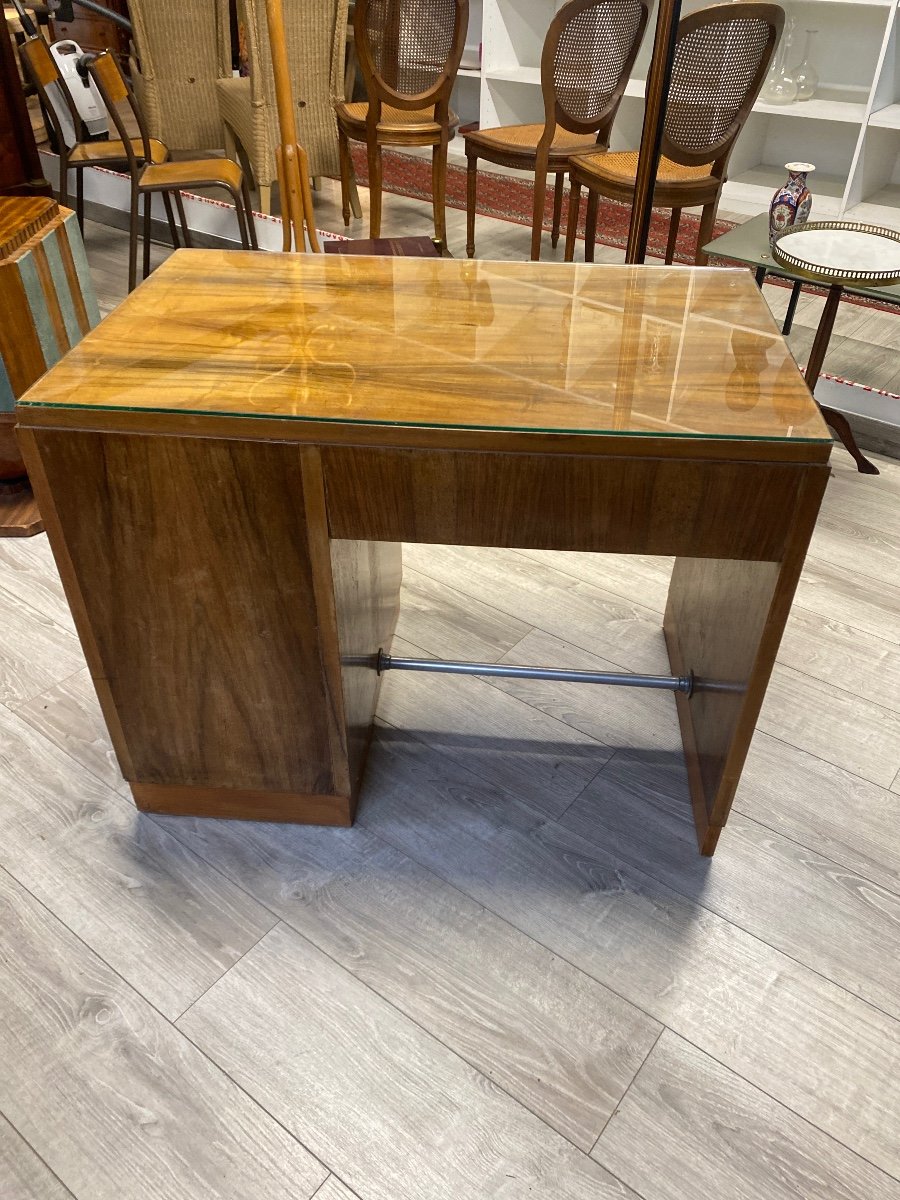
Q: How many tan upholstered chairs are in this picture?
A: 2